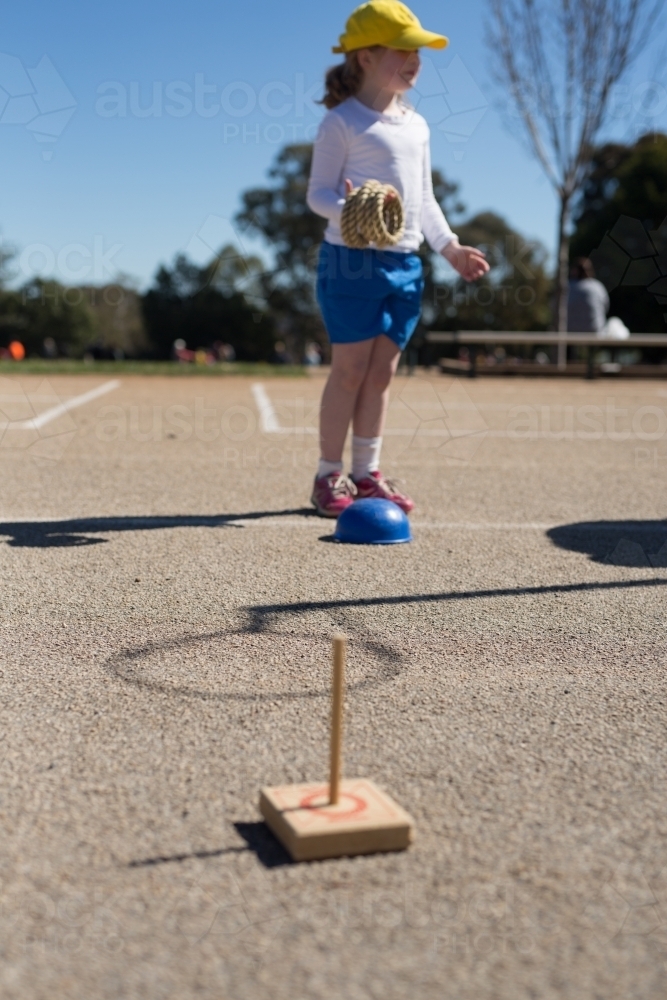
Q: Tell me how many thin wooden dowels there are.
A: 1